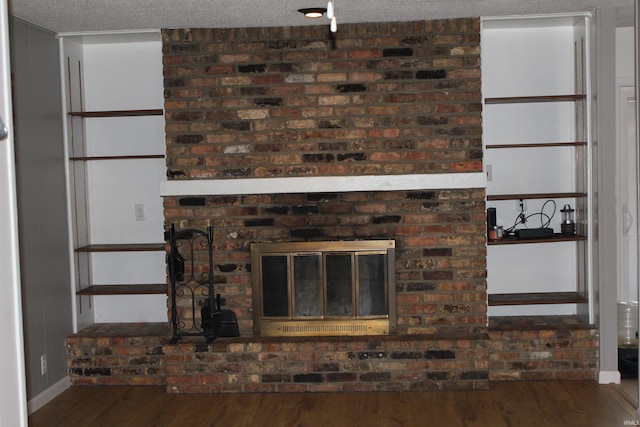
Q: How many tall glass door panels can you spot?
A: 4